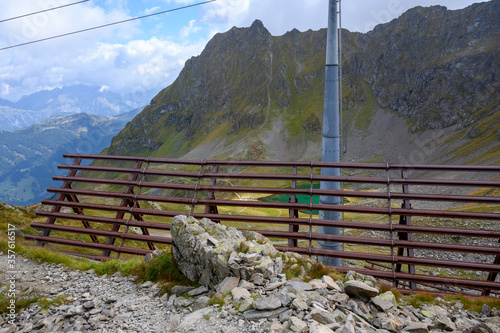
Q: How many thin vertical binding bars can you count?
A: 4